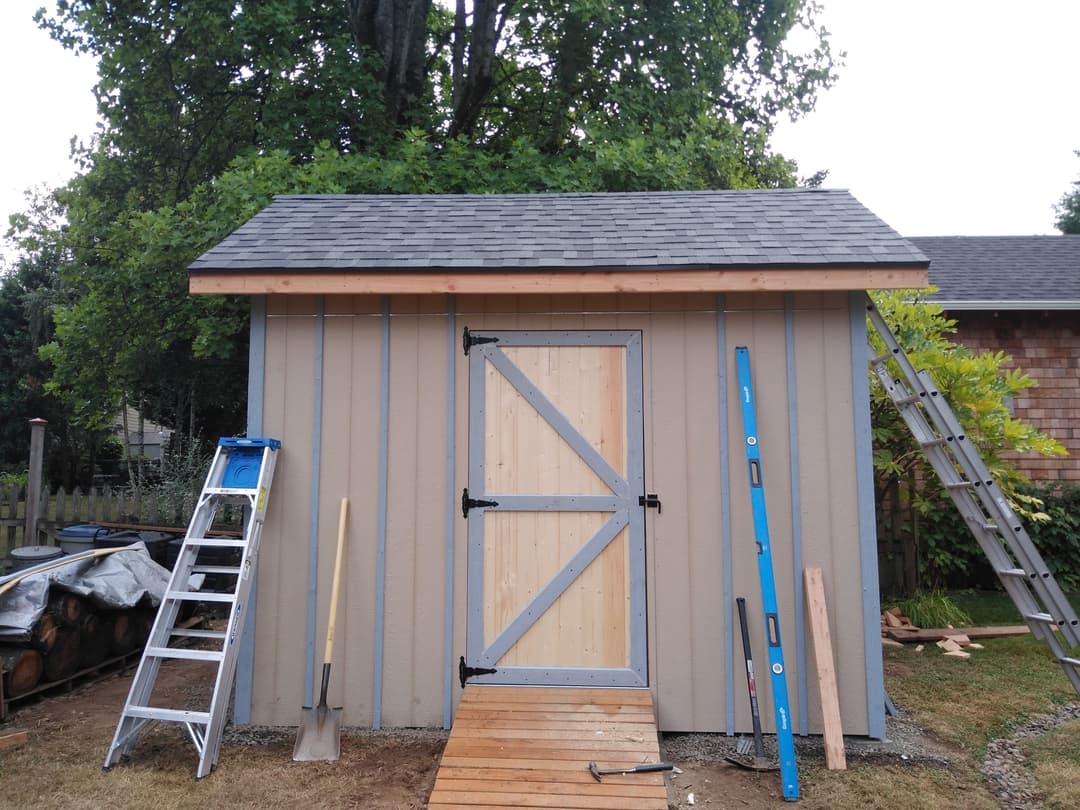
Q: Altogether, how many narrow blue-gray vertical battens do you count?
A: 5